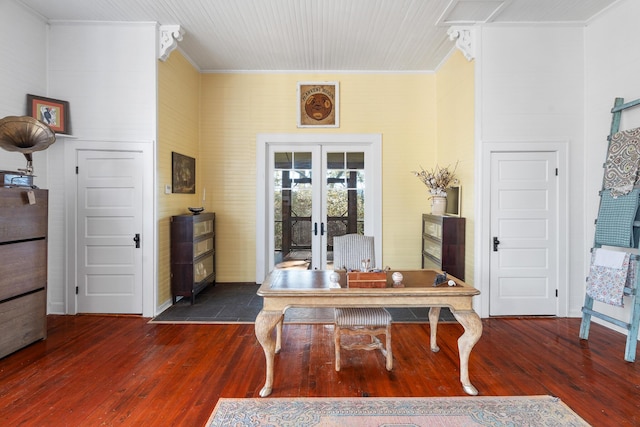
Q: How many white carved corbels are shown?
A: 2